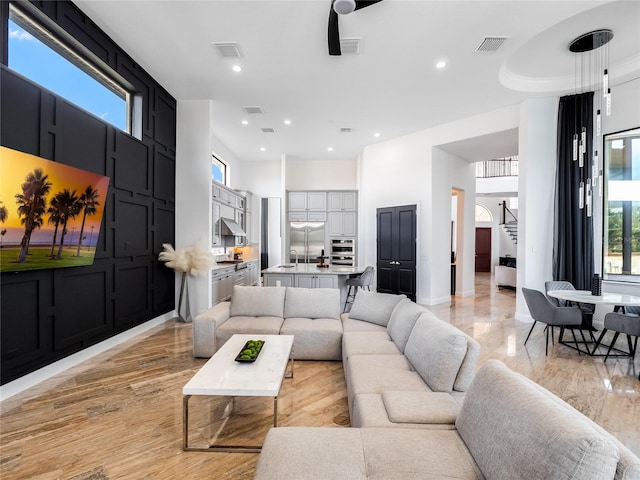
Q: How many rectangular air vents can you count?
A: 6